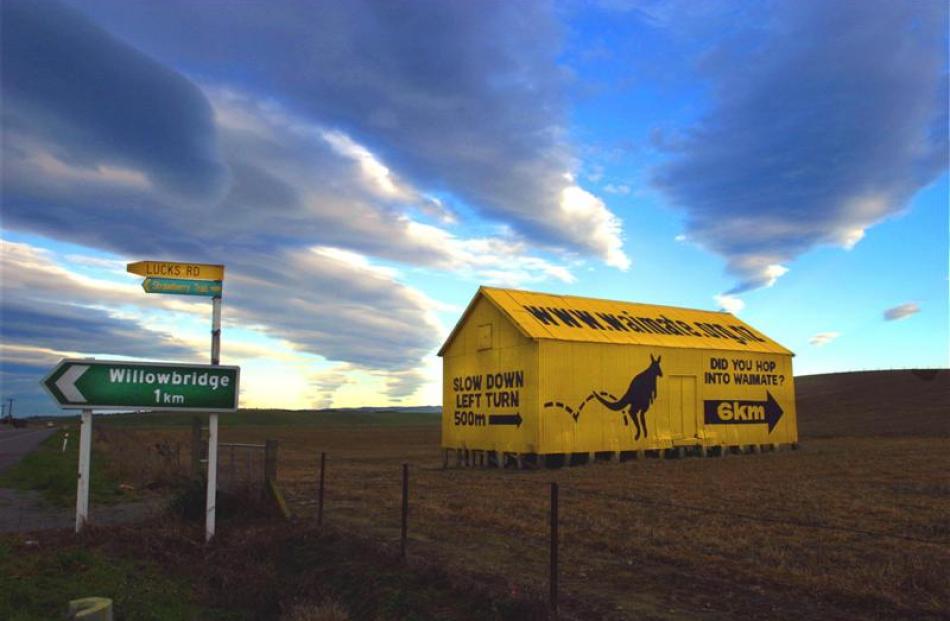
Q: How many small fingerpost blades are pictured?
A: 2